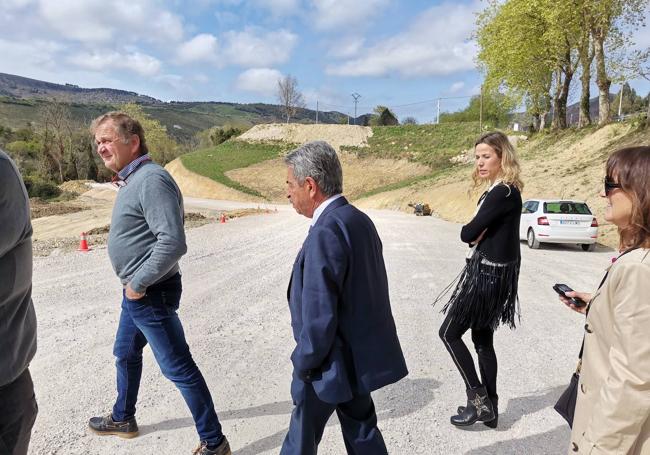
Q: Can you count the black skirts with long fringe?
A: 1